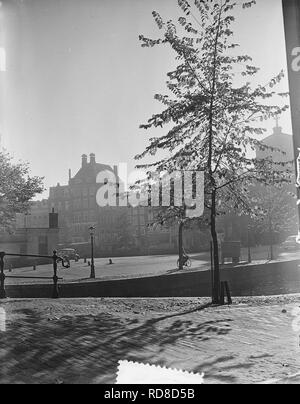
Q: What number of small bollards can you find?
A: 5